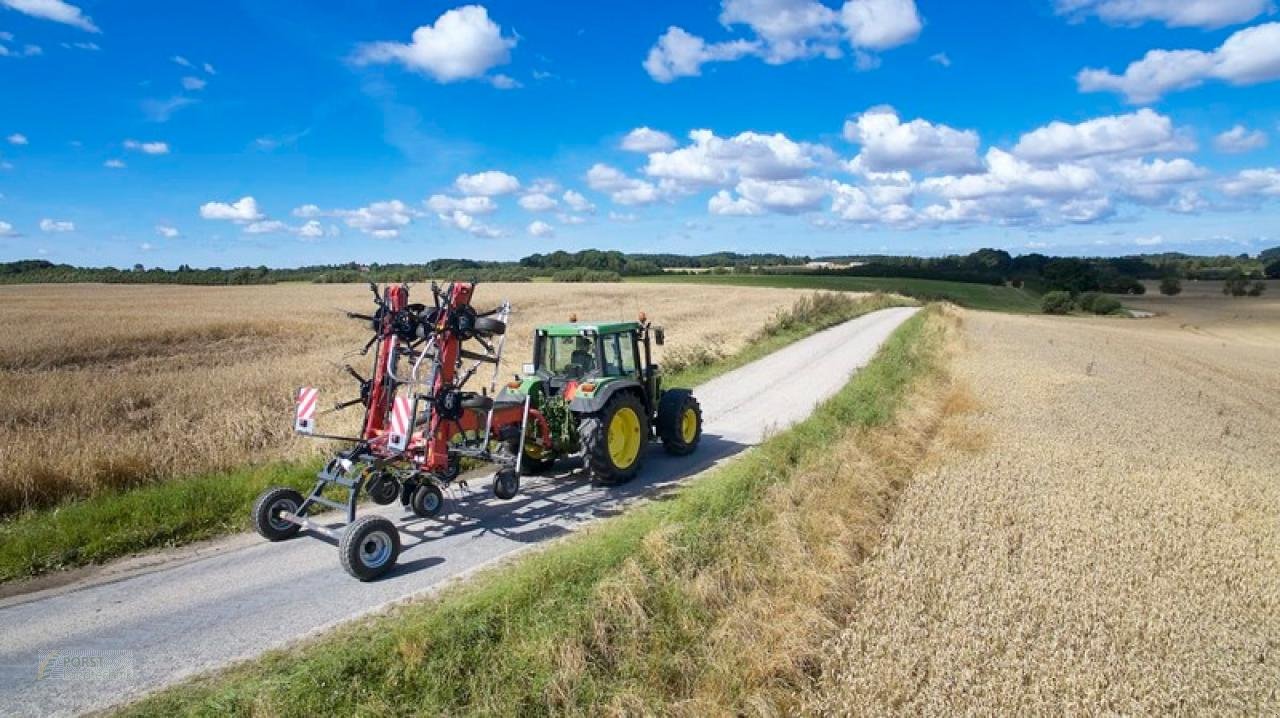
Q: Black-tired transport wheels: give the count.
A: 2